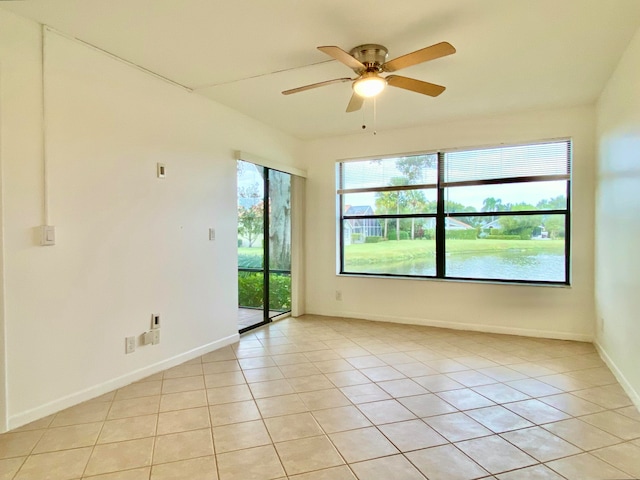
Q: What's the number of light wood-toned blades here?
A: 5